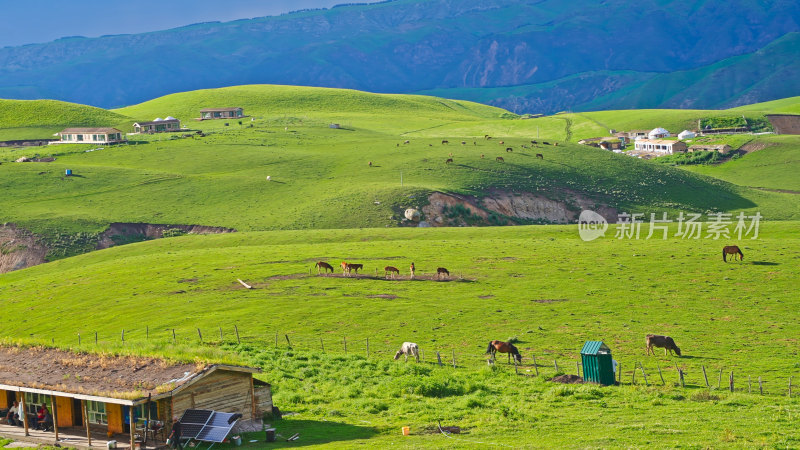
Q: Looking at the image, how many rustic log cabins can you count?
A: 1